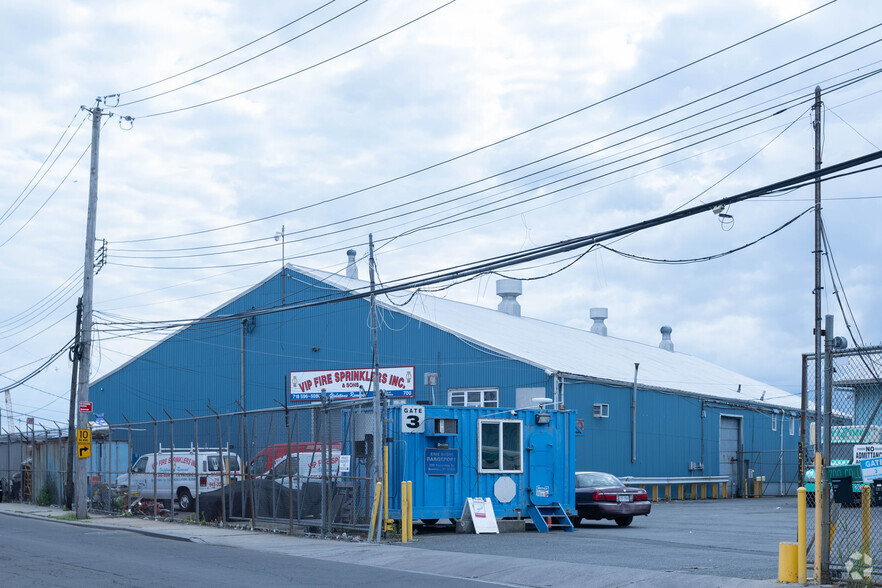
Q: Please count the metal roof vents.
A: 4